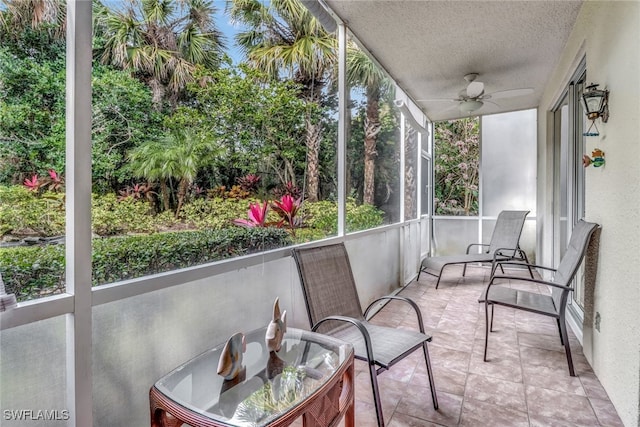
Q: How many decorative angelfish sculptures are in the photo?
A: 2